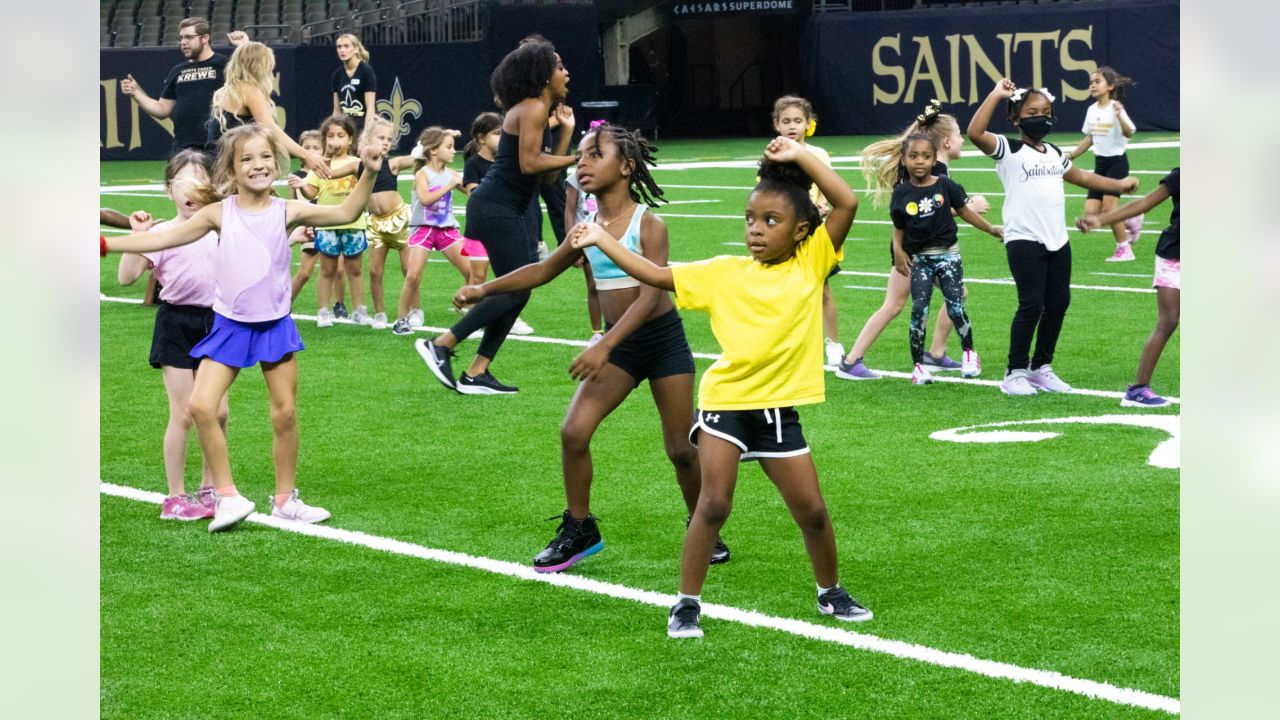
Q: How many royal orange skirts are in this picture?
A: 0